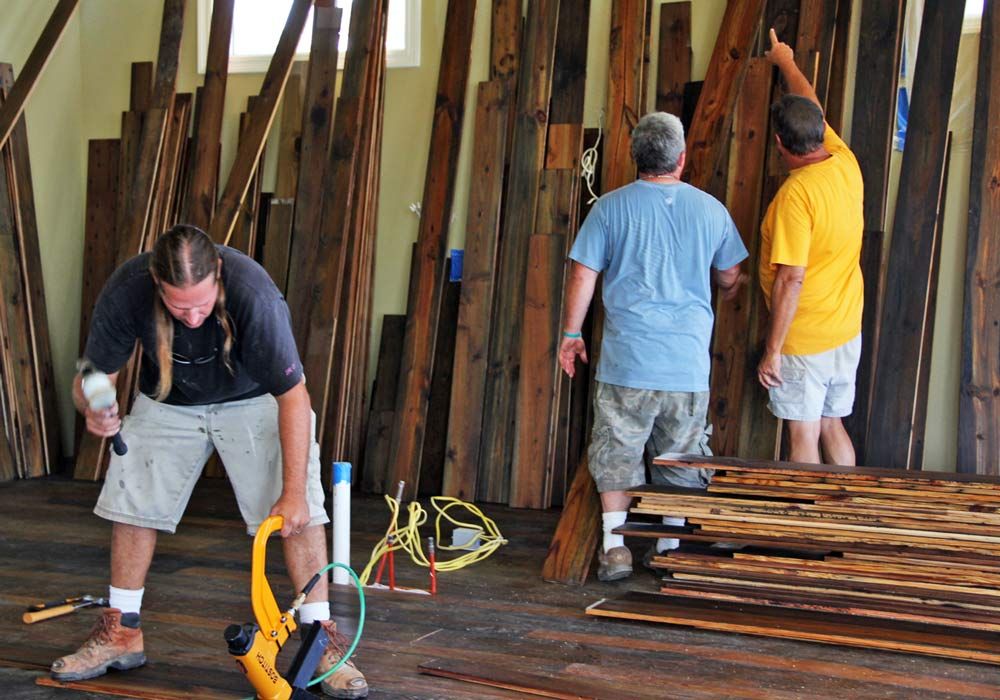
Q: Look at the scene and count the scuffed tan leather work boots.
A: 2